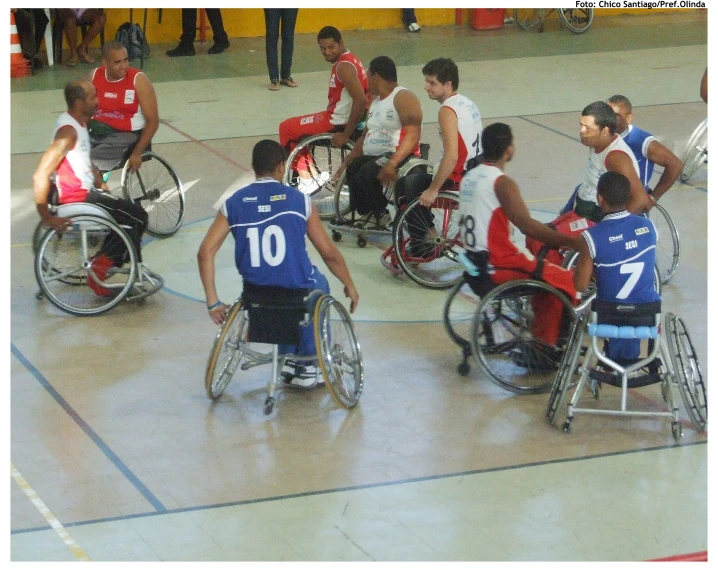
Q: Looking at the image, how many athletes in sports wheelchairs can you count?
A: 10